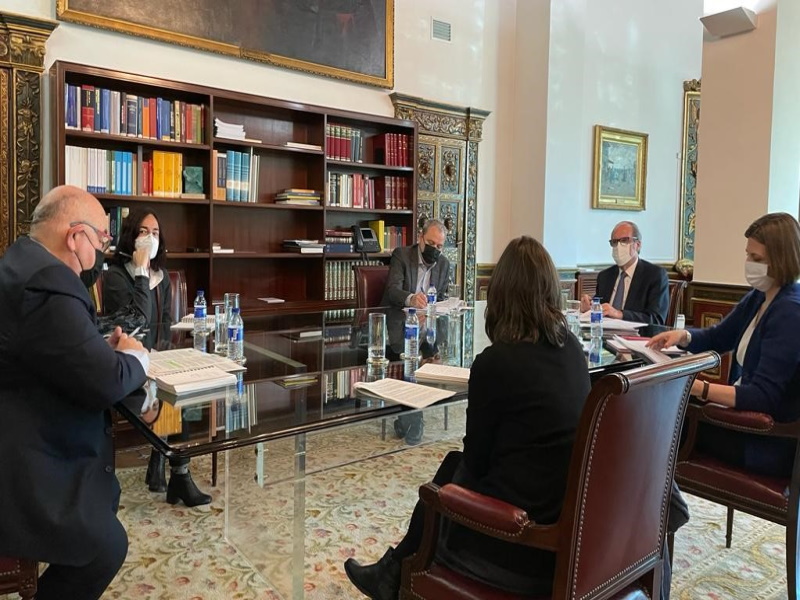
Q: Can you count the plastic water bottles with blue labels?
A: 5